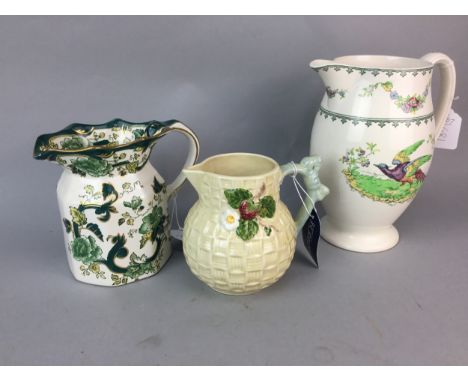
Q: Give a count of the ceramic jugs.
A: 3